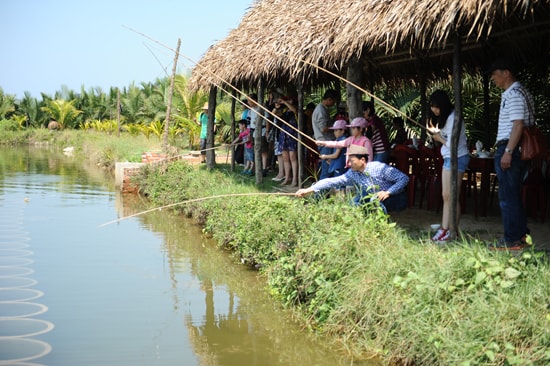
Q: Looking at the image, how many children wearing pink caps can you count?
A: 2